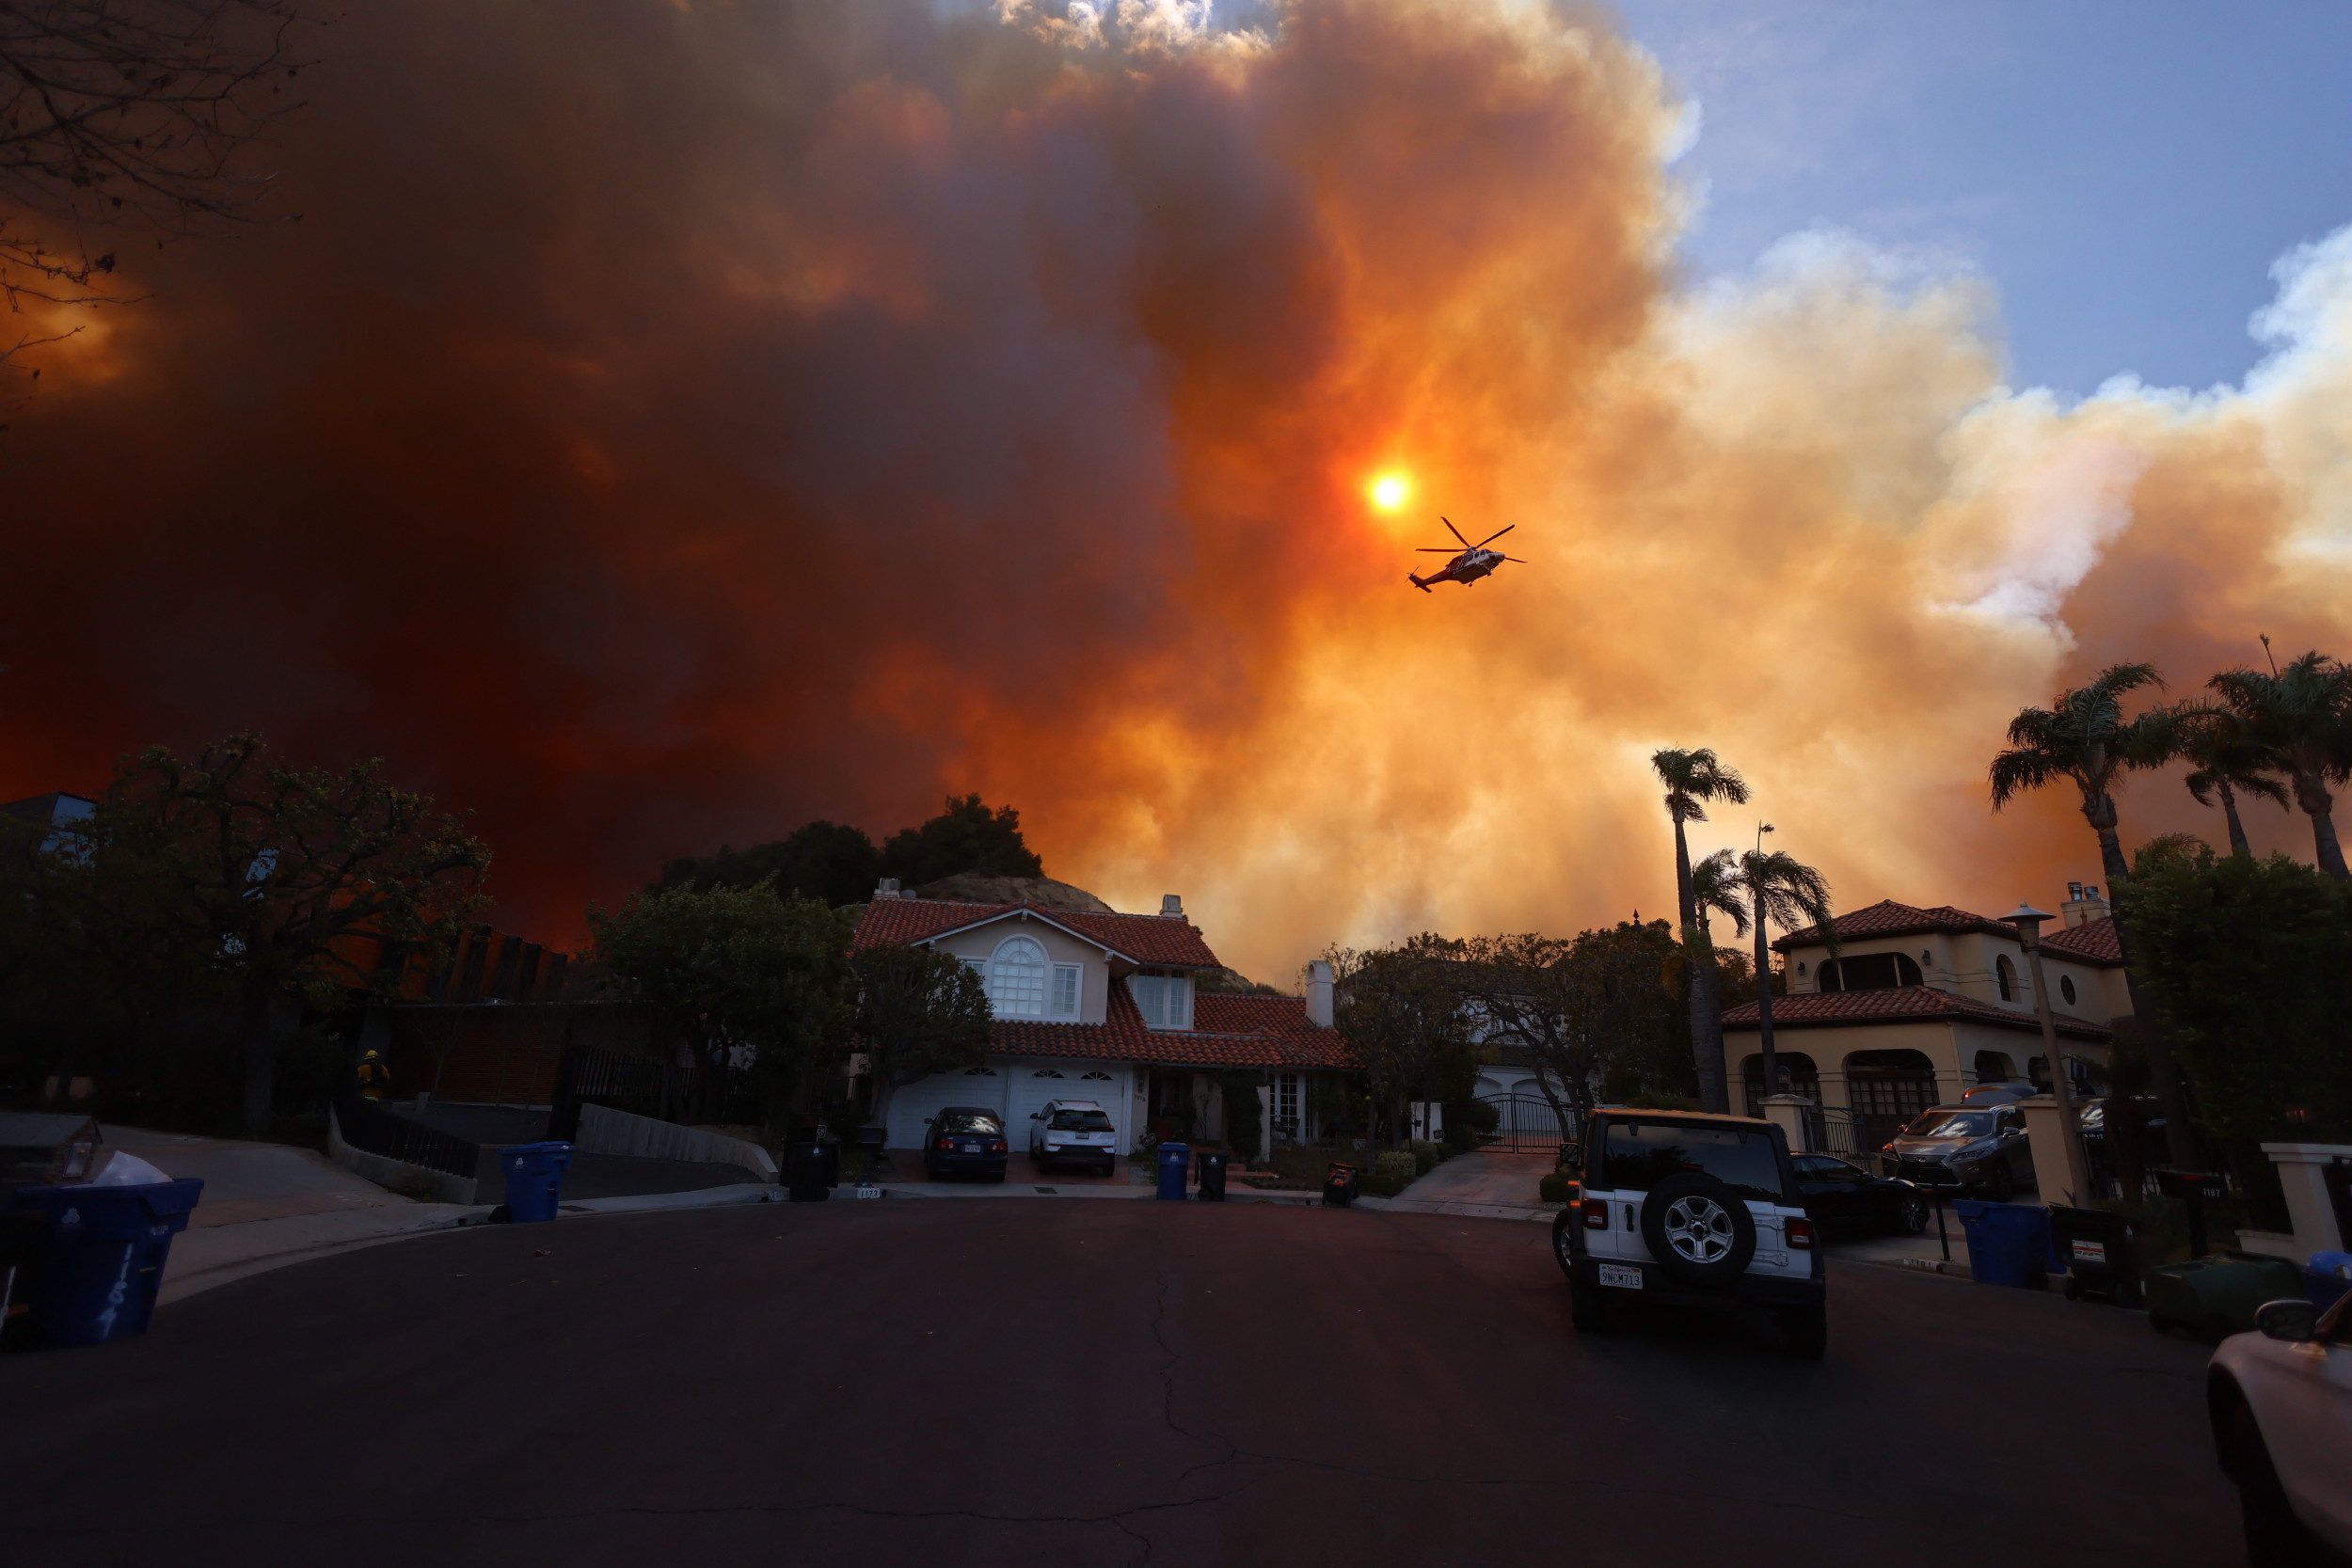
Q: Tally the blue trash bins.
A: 5